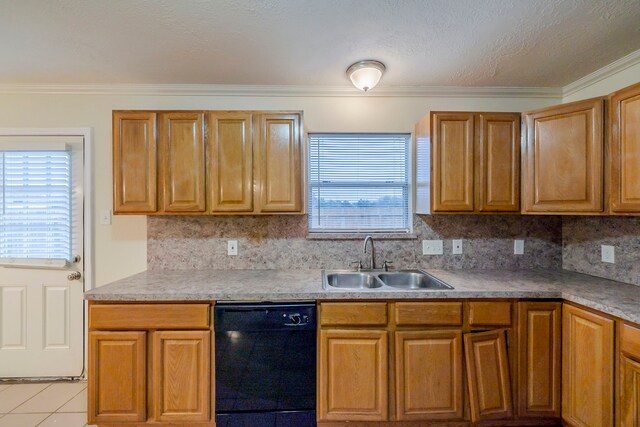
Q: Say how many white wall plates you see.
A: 6